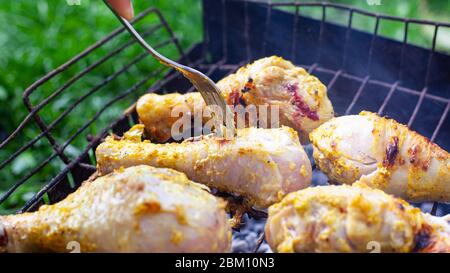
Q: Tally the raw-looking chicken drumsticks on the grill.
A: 5